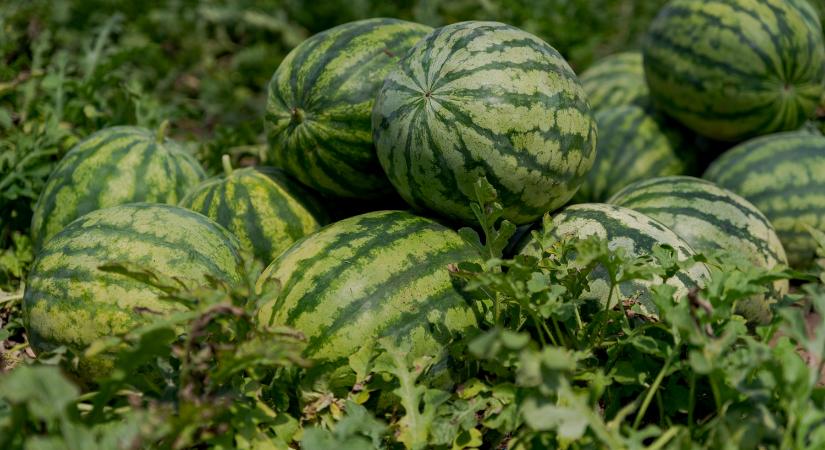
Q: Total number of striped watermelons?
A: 12